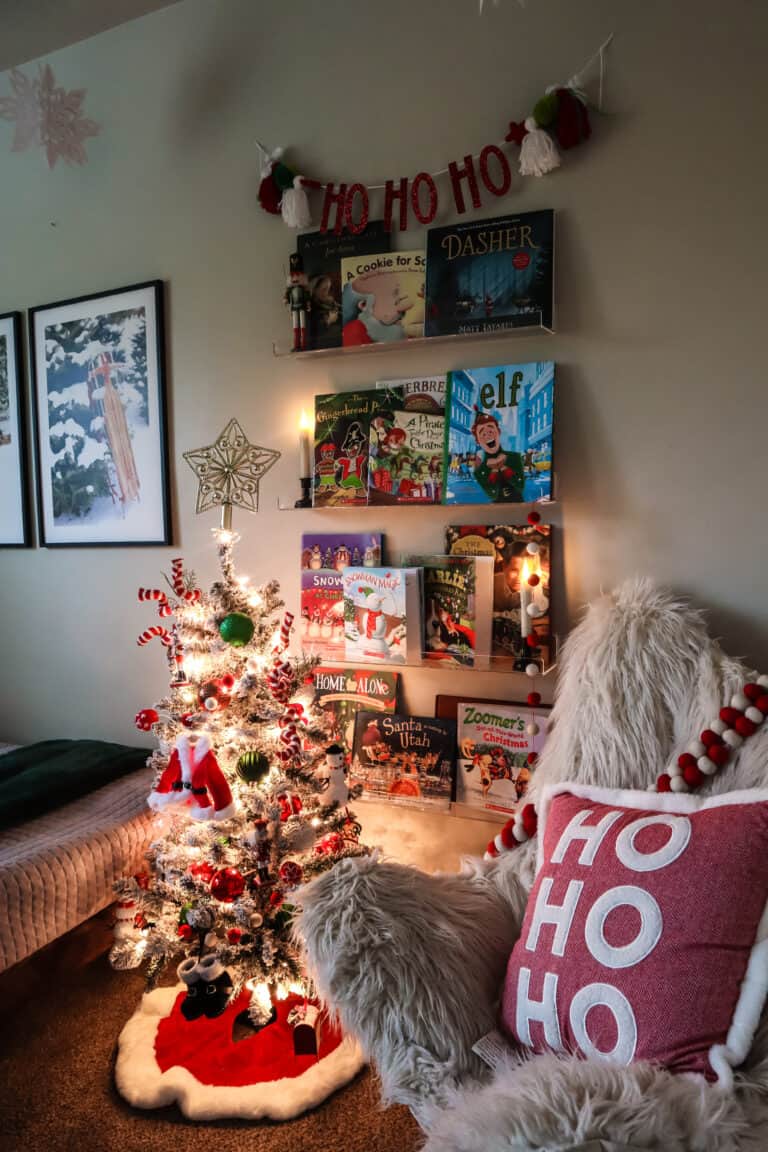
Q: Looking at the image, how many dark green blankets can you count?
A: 1